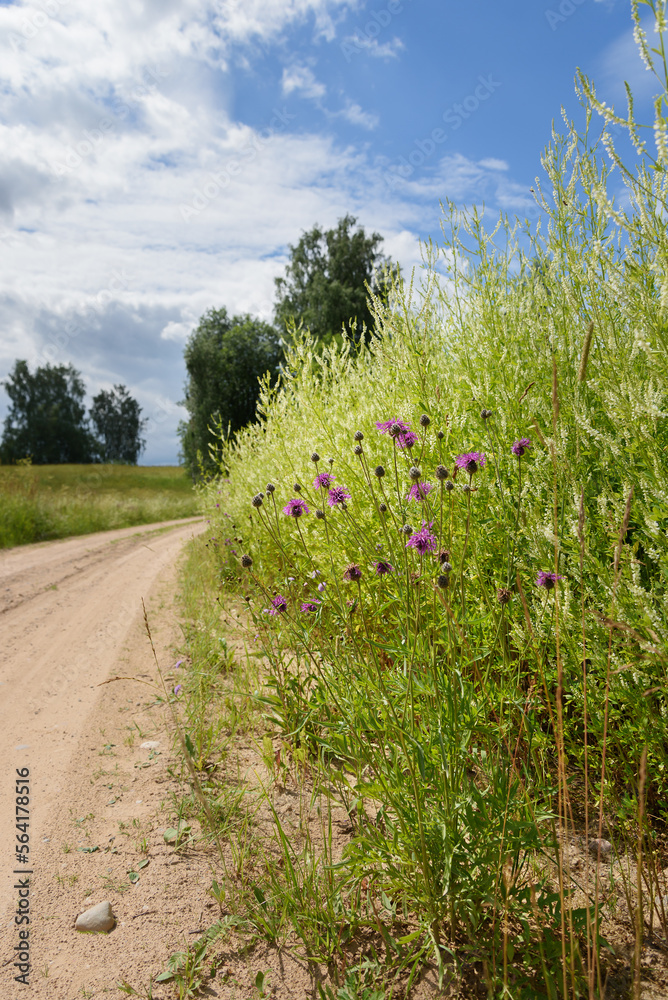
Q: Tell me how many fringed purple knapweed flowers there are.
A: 14